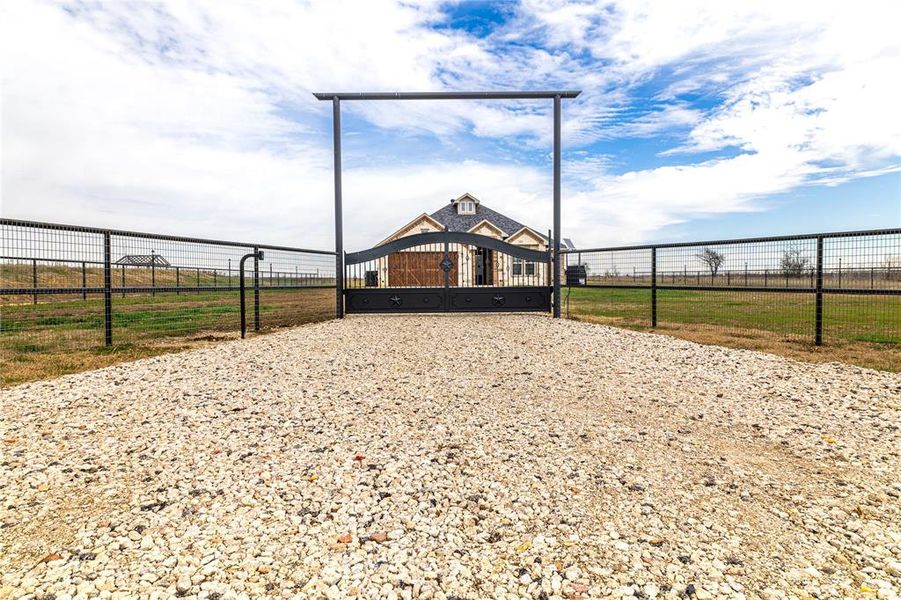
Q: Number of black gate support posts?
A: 2